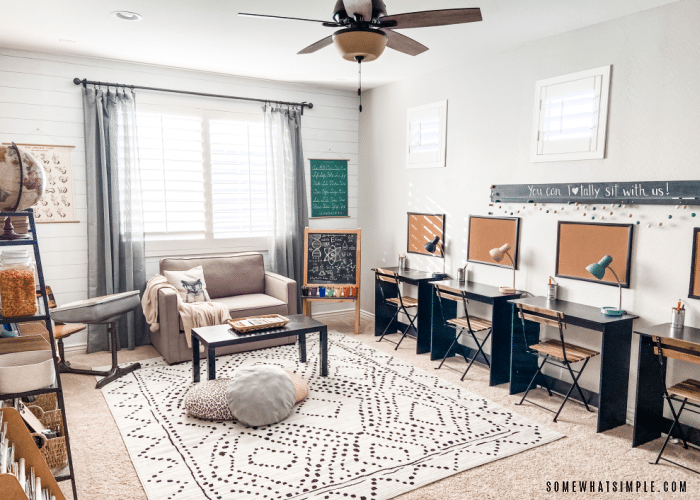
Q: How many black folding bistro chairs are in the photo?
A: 4